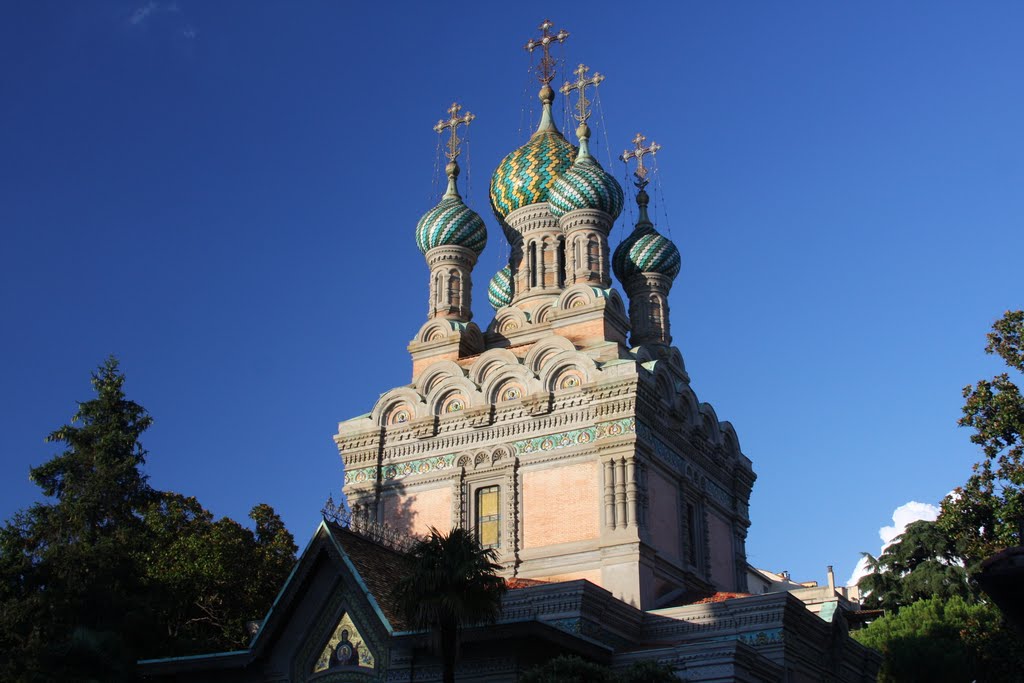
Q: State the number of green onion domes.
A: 5